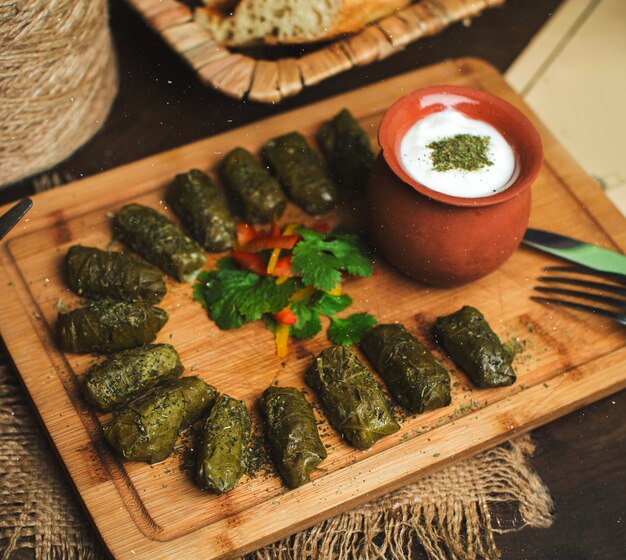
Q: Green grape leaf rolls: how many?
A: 14